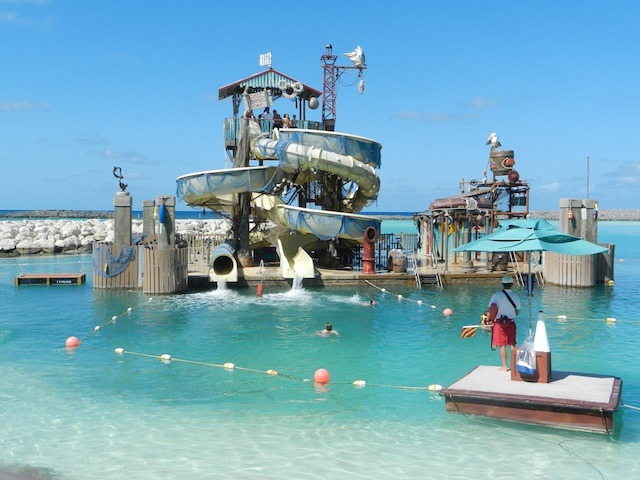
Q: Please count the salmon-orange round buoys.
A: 3